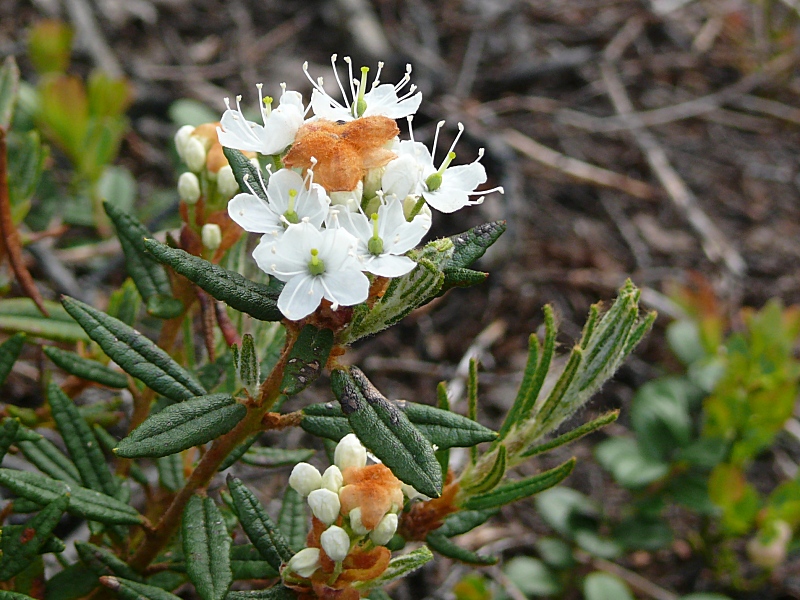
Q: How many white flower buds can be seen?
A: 13